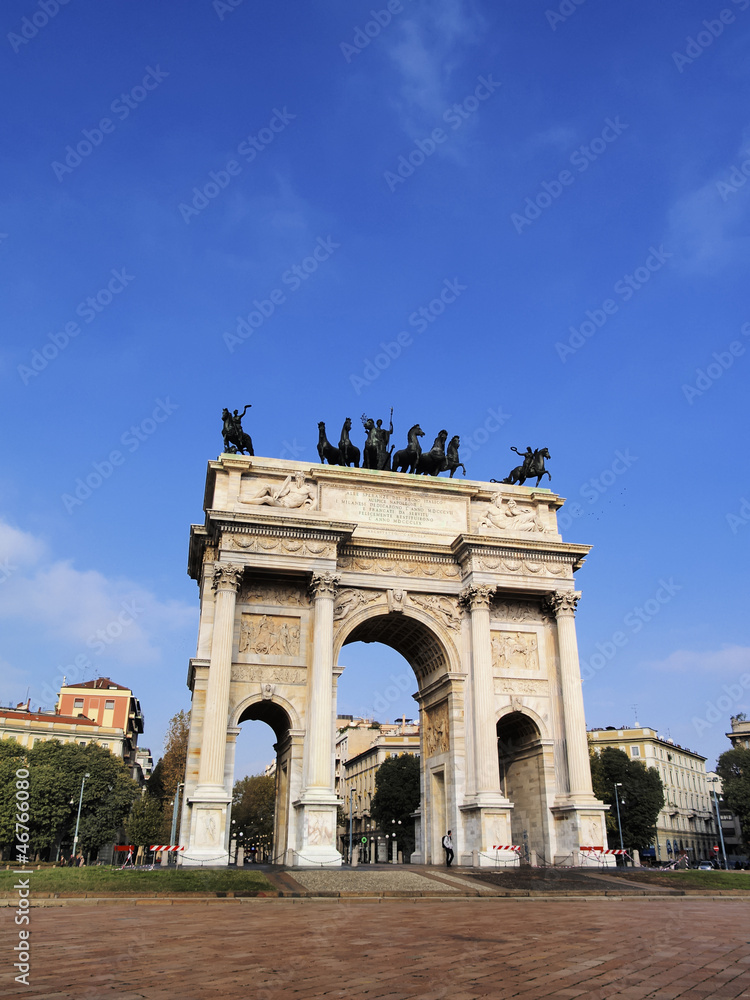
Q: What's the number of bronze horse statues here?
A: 8